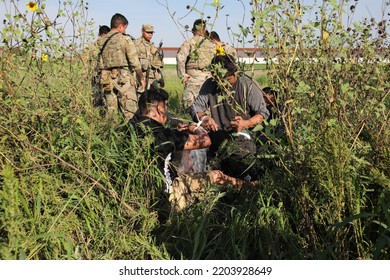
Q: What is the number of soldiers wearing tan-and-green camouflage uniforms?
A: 5